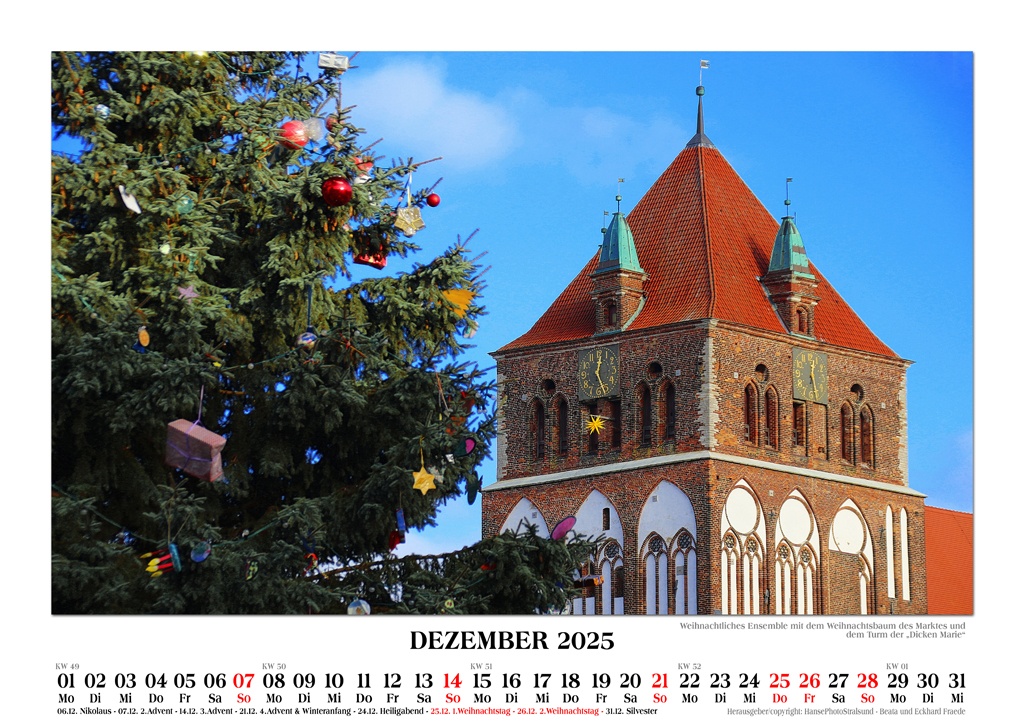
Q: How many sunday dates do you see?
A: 4